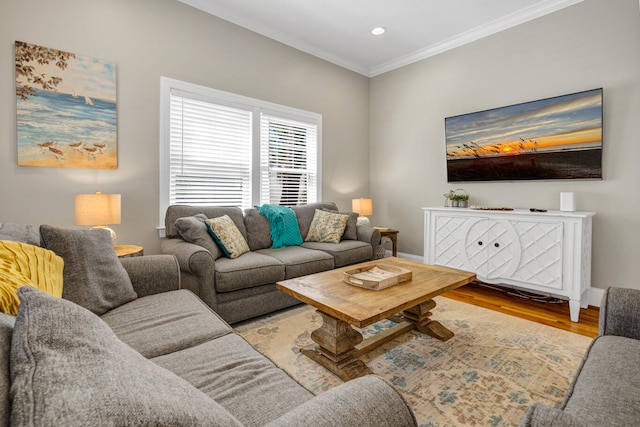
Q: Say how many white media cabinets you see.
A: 1